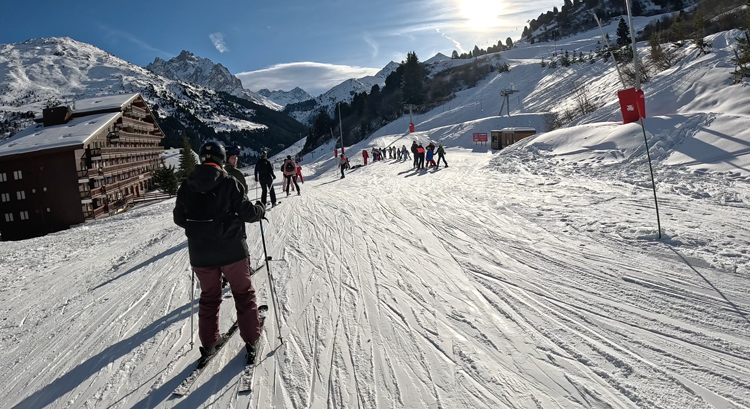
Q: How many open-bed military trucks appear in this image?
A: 0